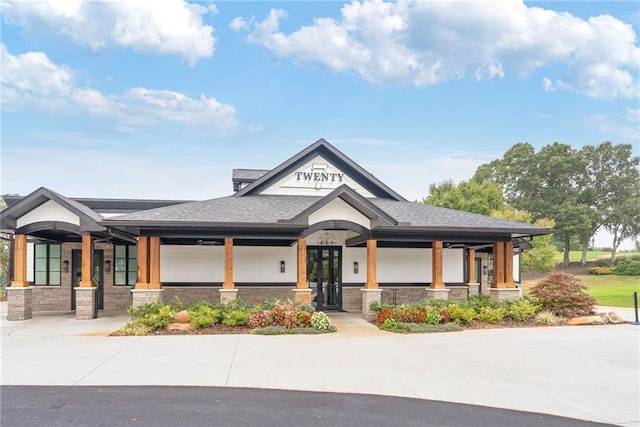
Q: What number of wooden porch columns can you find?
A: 11